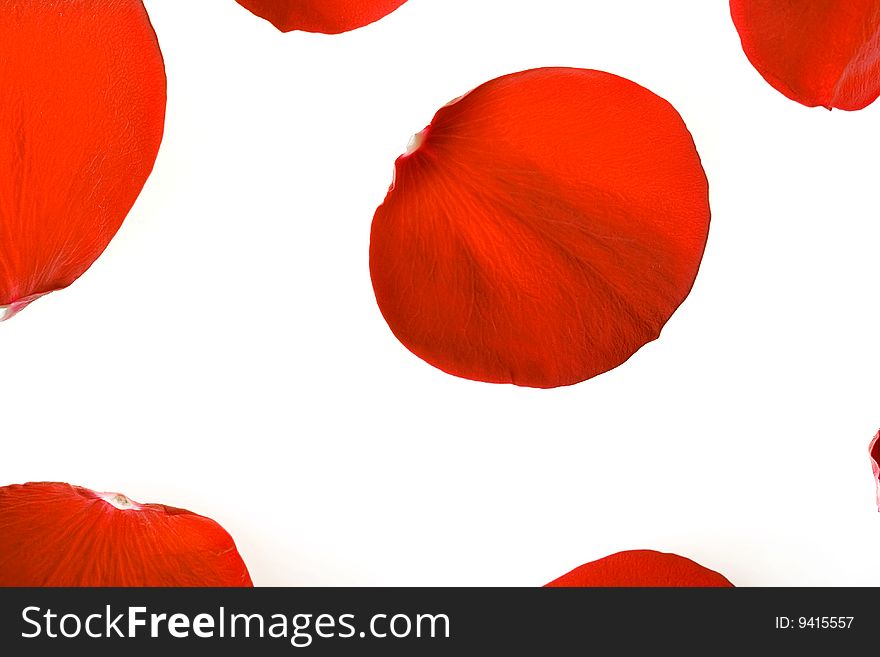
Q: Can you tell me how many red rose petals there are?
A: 7